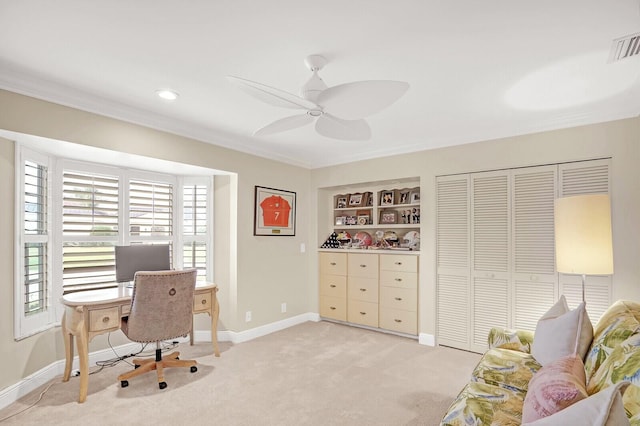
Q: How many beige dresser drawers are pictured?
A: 10